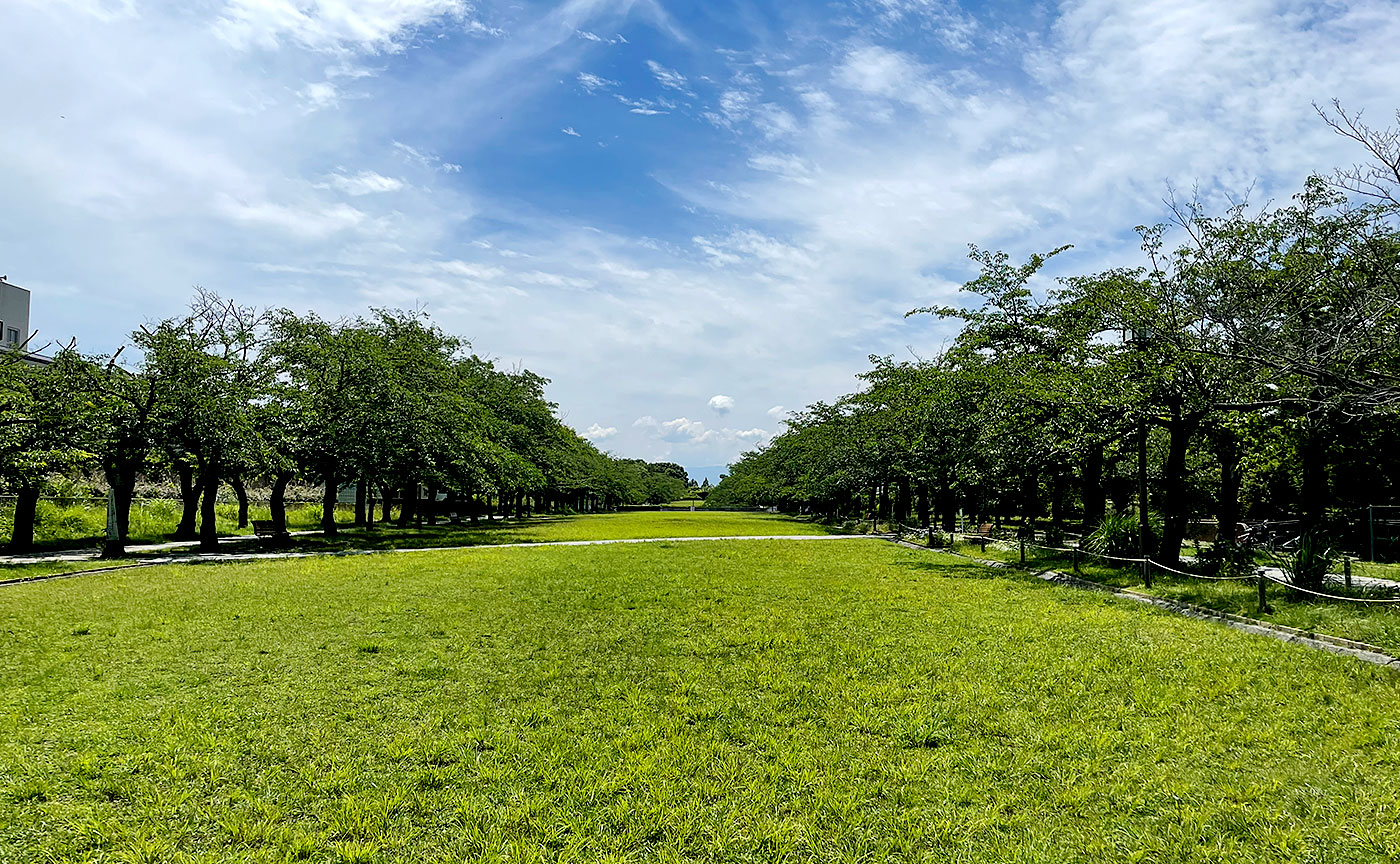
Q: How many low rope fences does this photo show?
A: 1